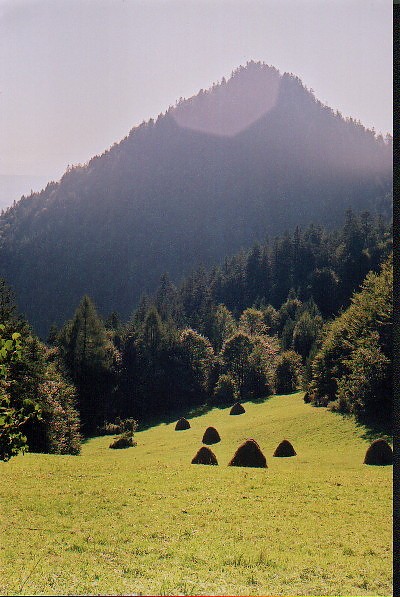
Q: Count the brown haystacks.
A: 7